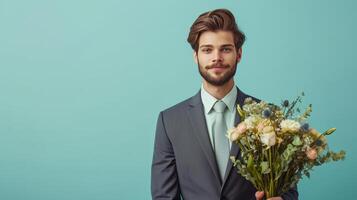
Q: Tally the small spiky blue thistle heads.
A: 4